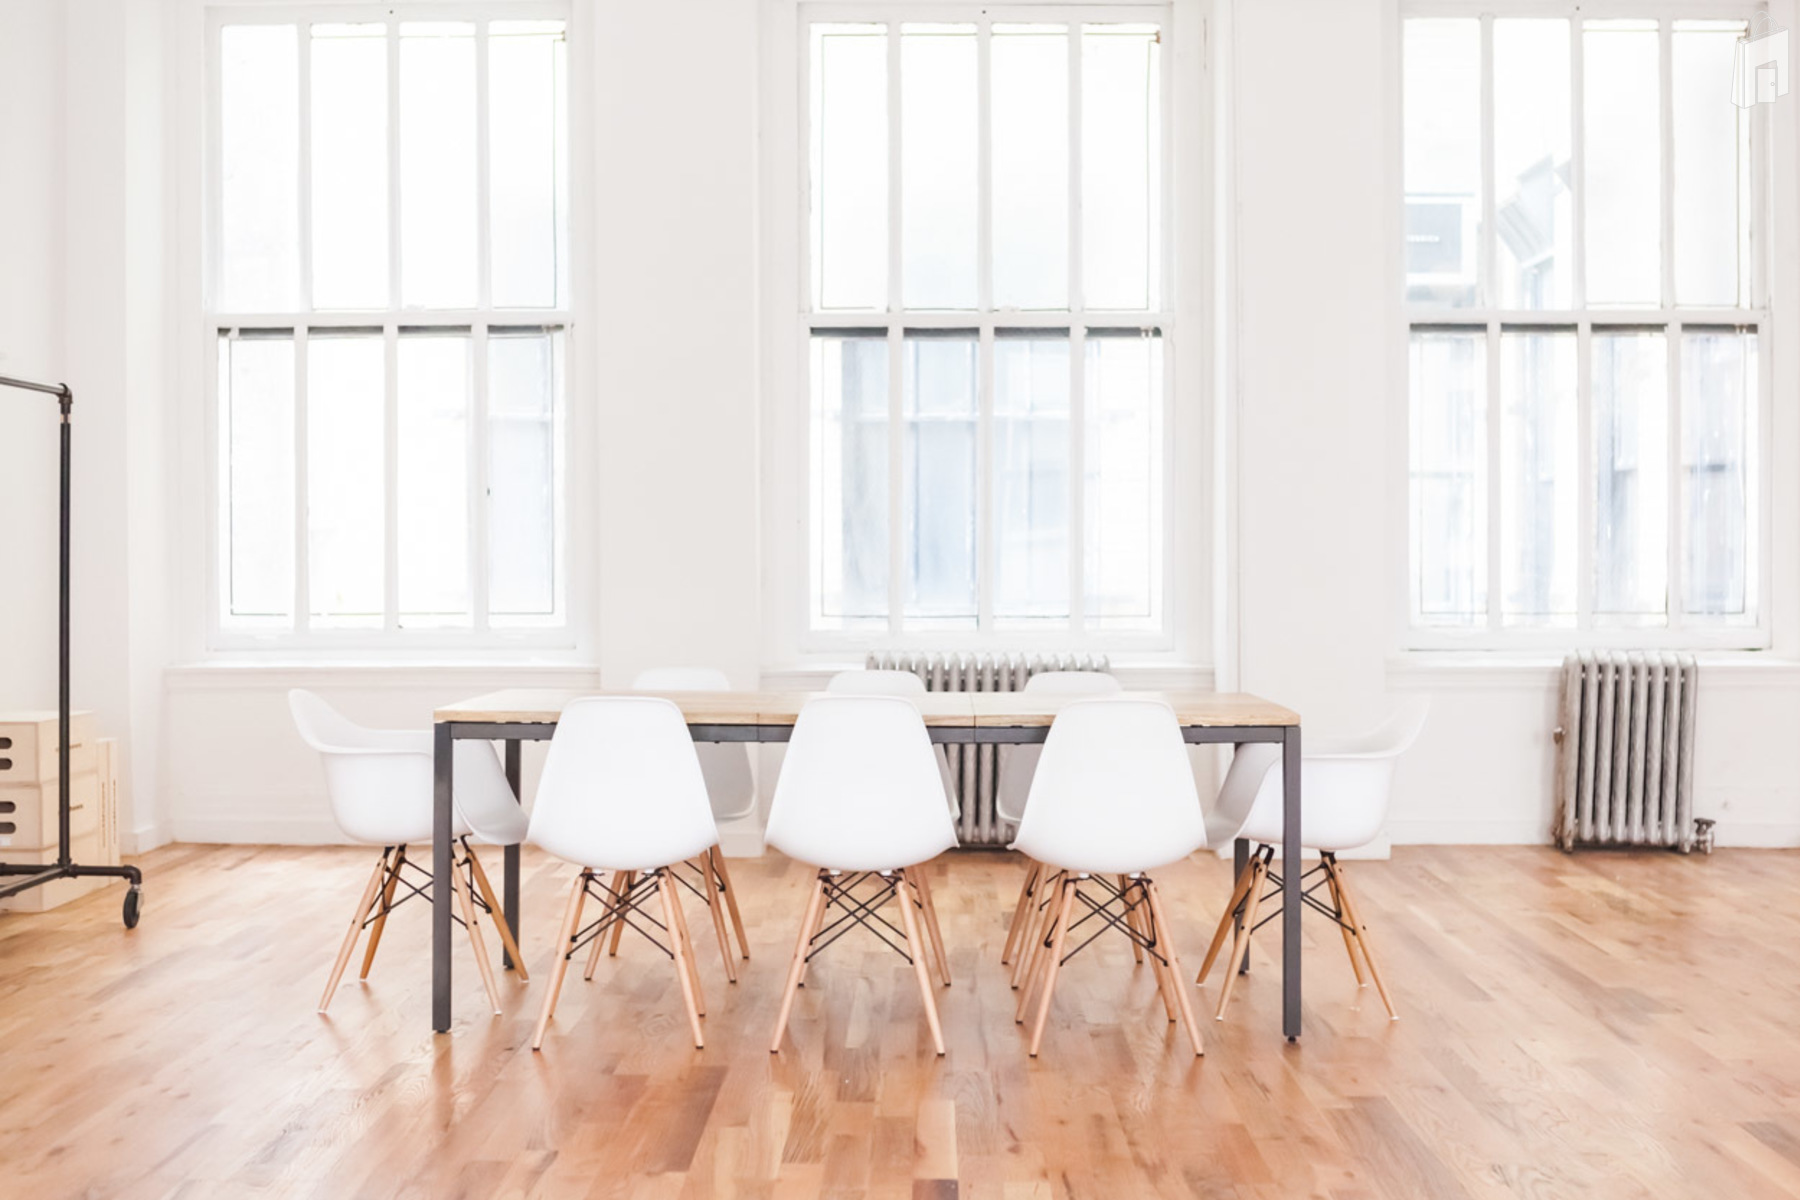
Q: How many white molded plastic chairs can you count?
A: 8